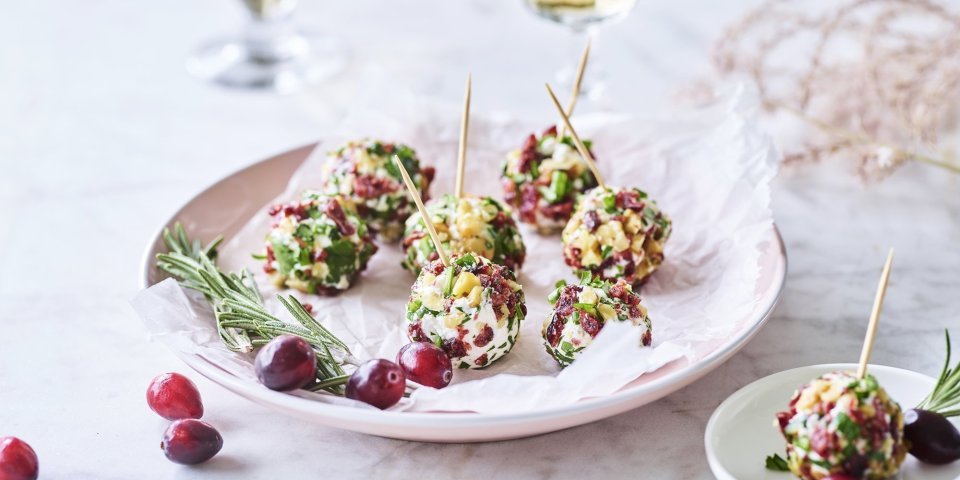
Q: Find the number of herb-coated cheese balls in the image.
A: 8